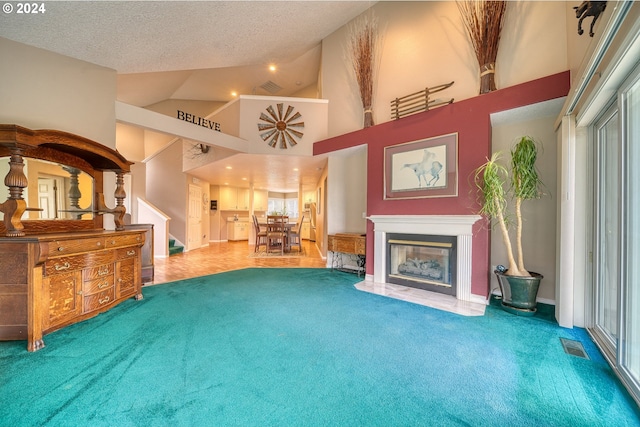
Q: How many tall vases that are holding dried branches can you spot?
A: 2